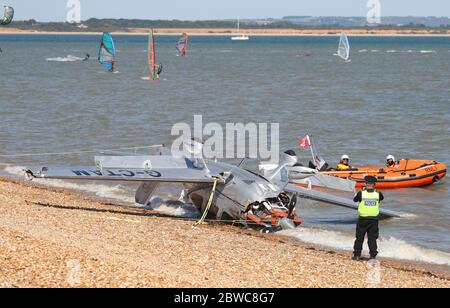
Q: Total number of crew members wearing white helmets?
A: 2